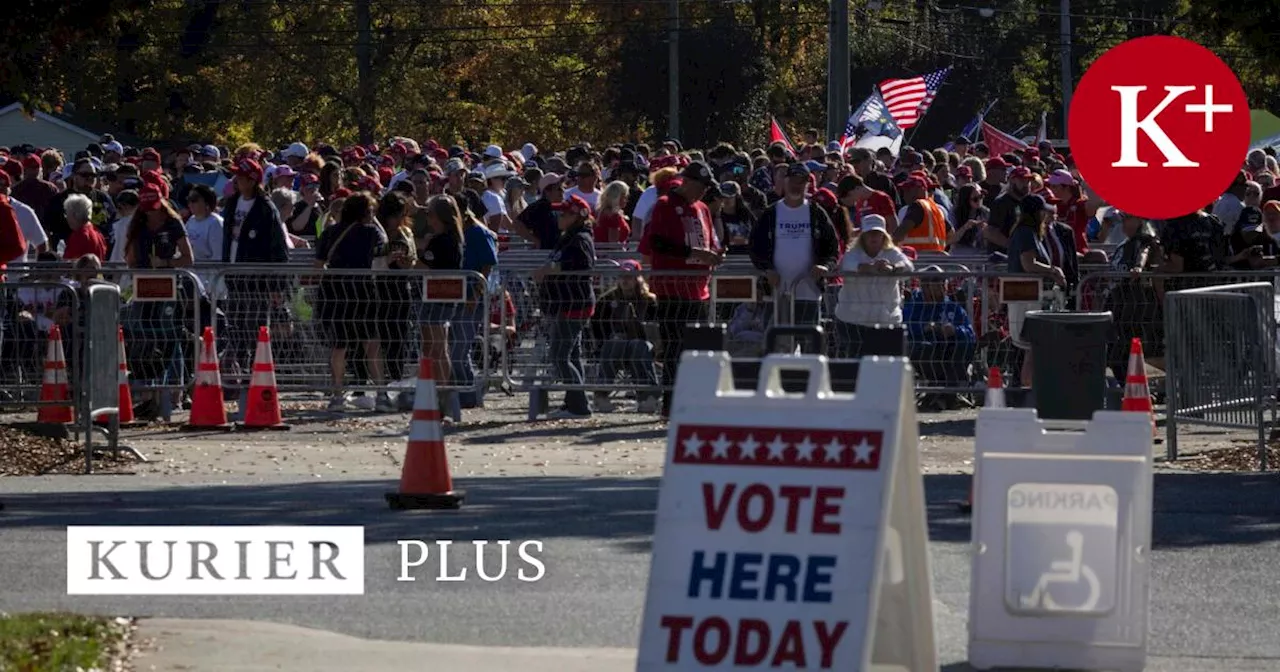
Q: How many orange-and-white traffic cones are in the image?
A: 7